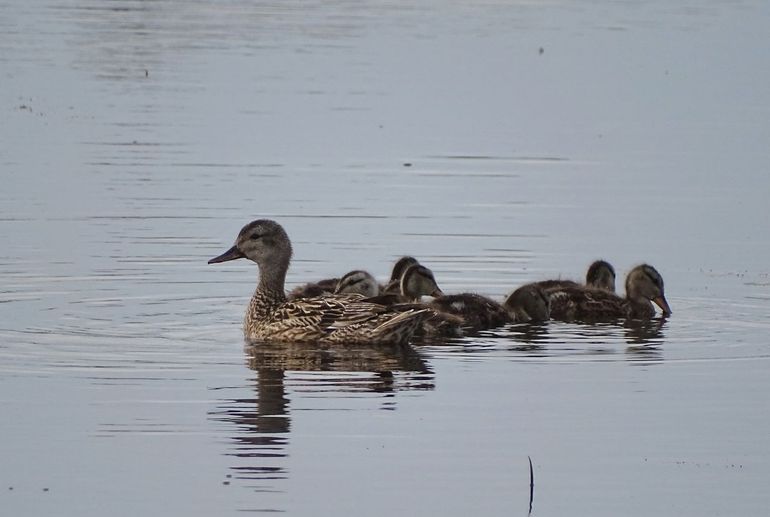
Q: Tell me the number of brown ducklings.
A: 6